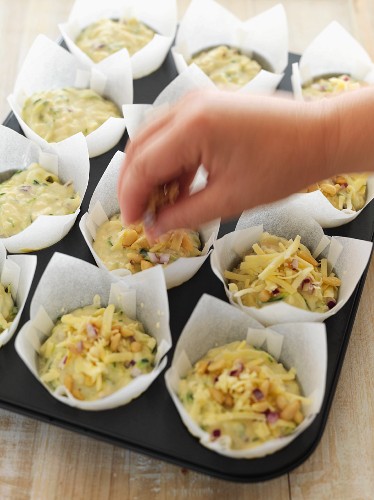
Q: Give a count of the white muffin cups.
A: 12